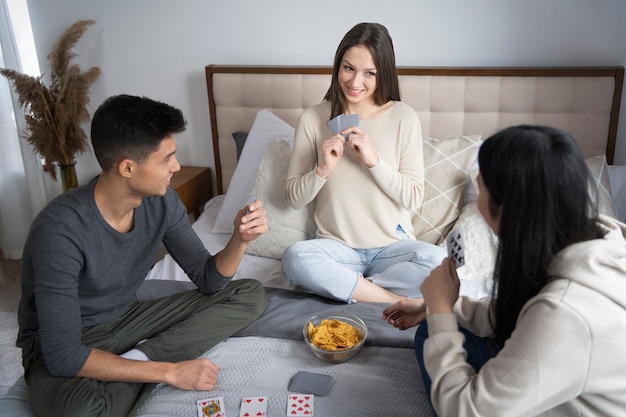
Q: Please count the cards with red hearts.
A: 3